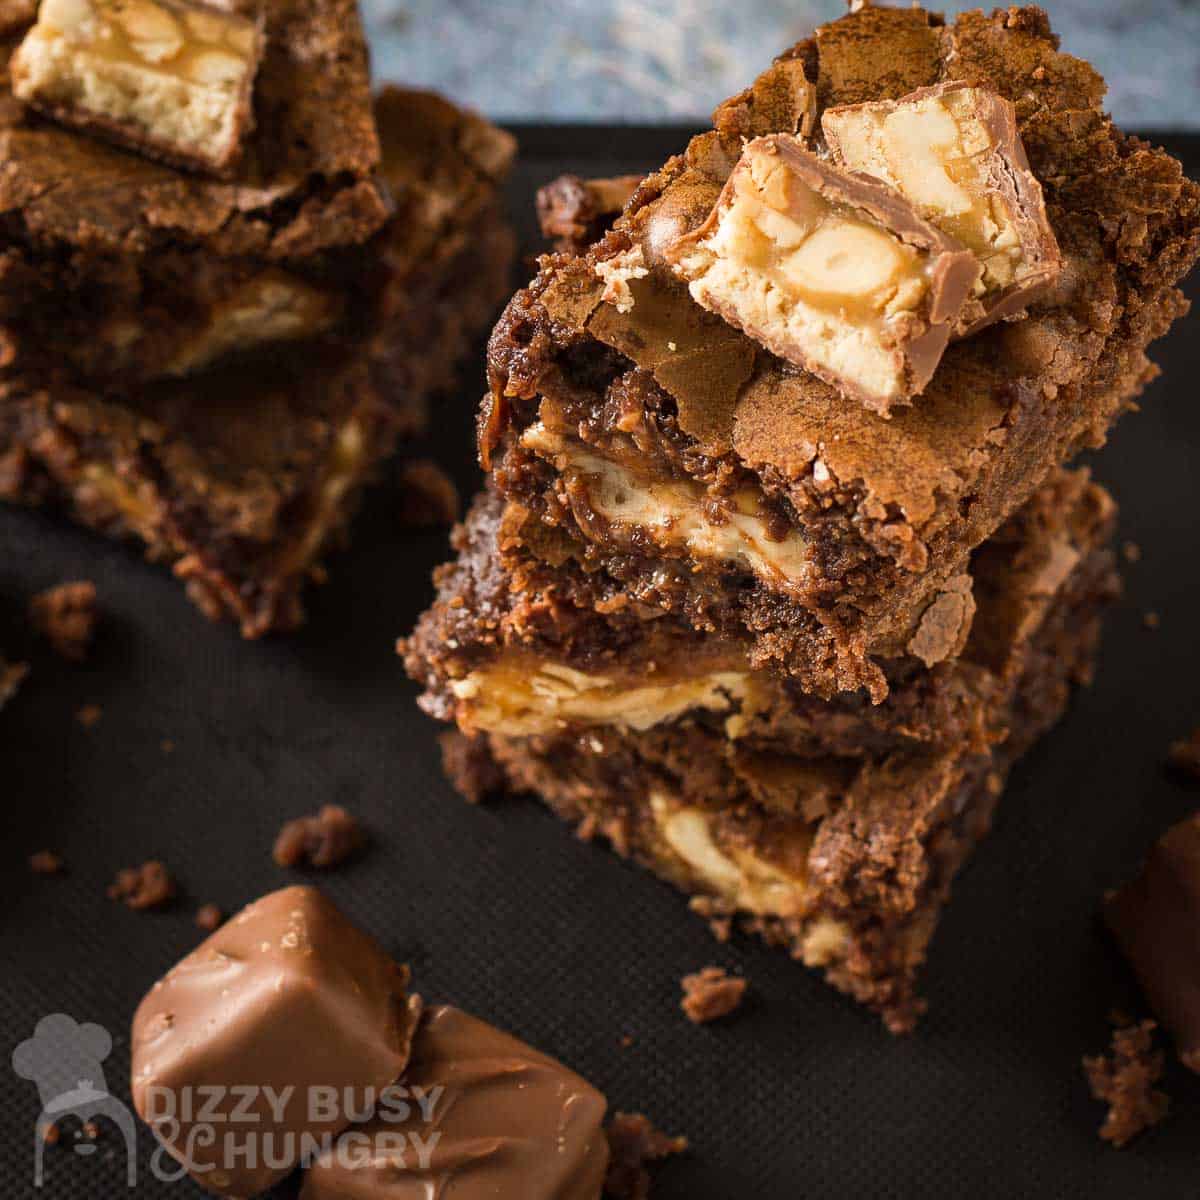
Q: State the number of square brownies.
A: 5